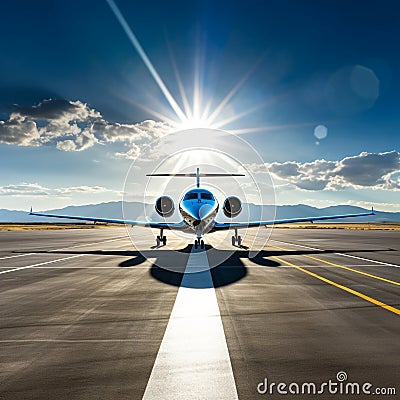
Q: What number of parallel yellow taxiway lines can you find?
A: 2